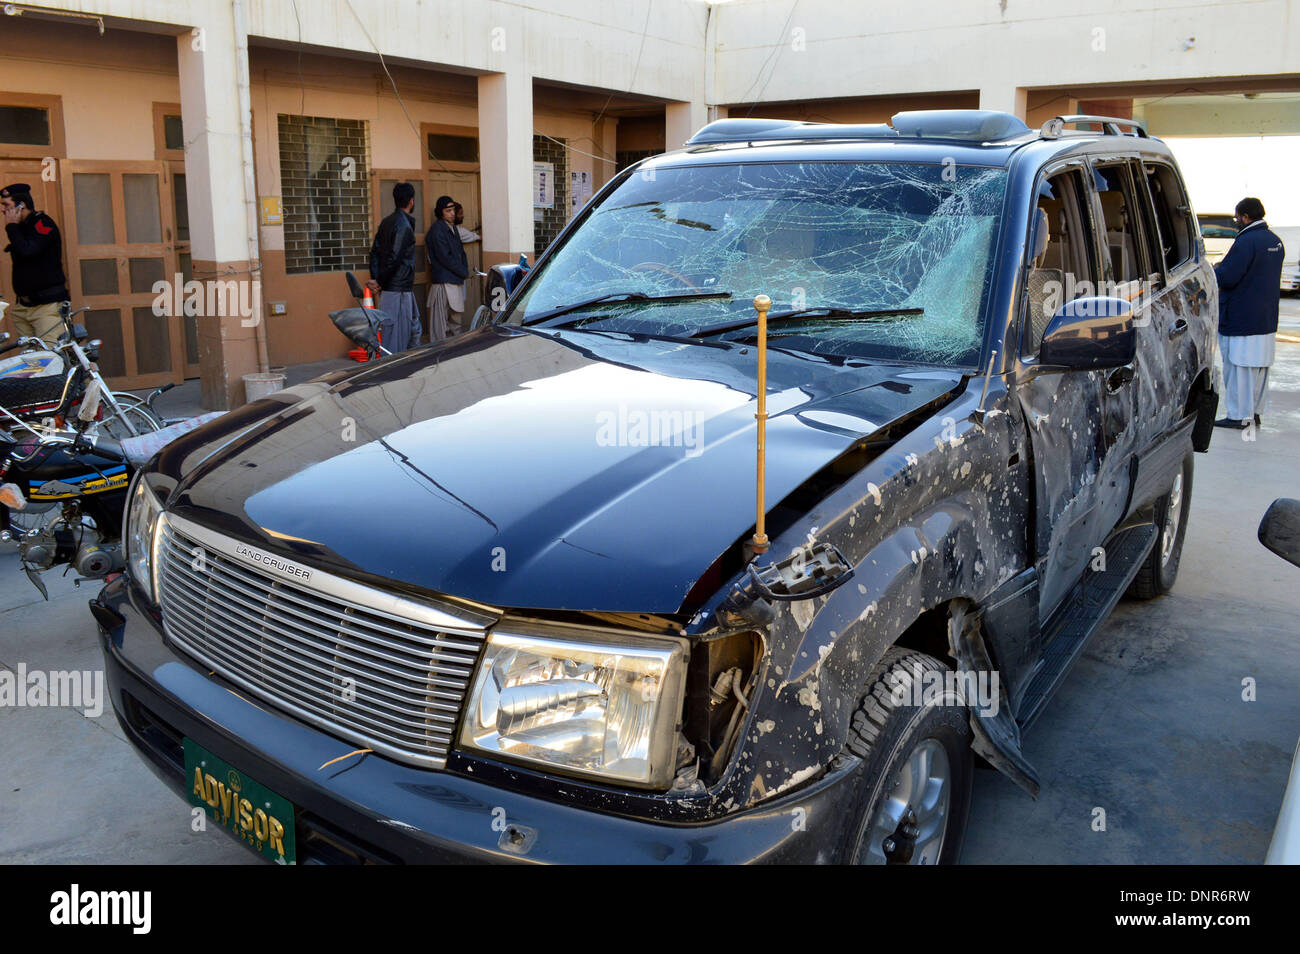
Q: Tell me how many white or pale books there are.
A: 0